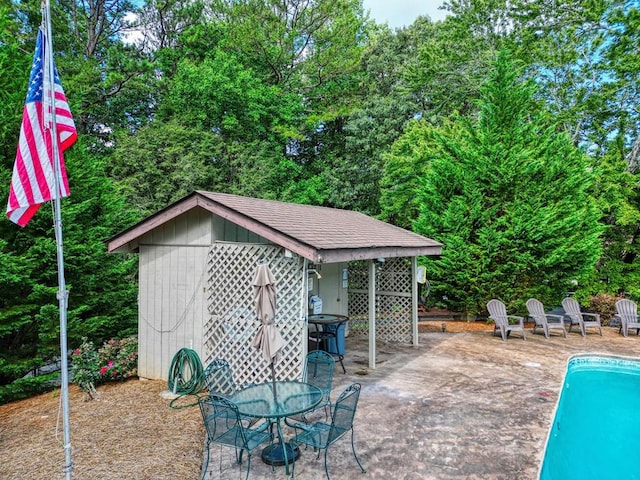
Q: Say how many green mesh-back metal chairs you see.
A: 4